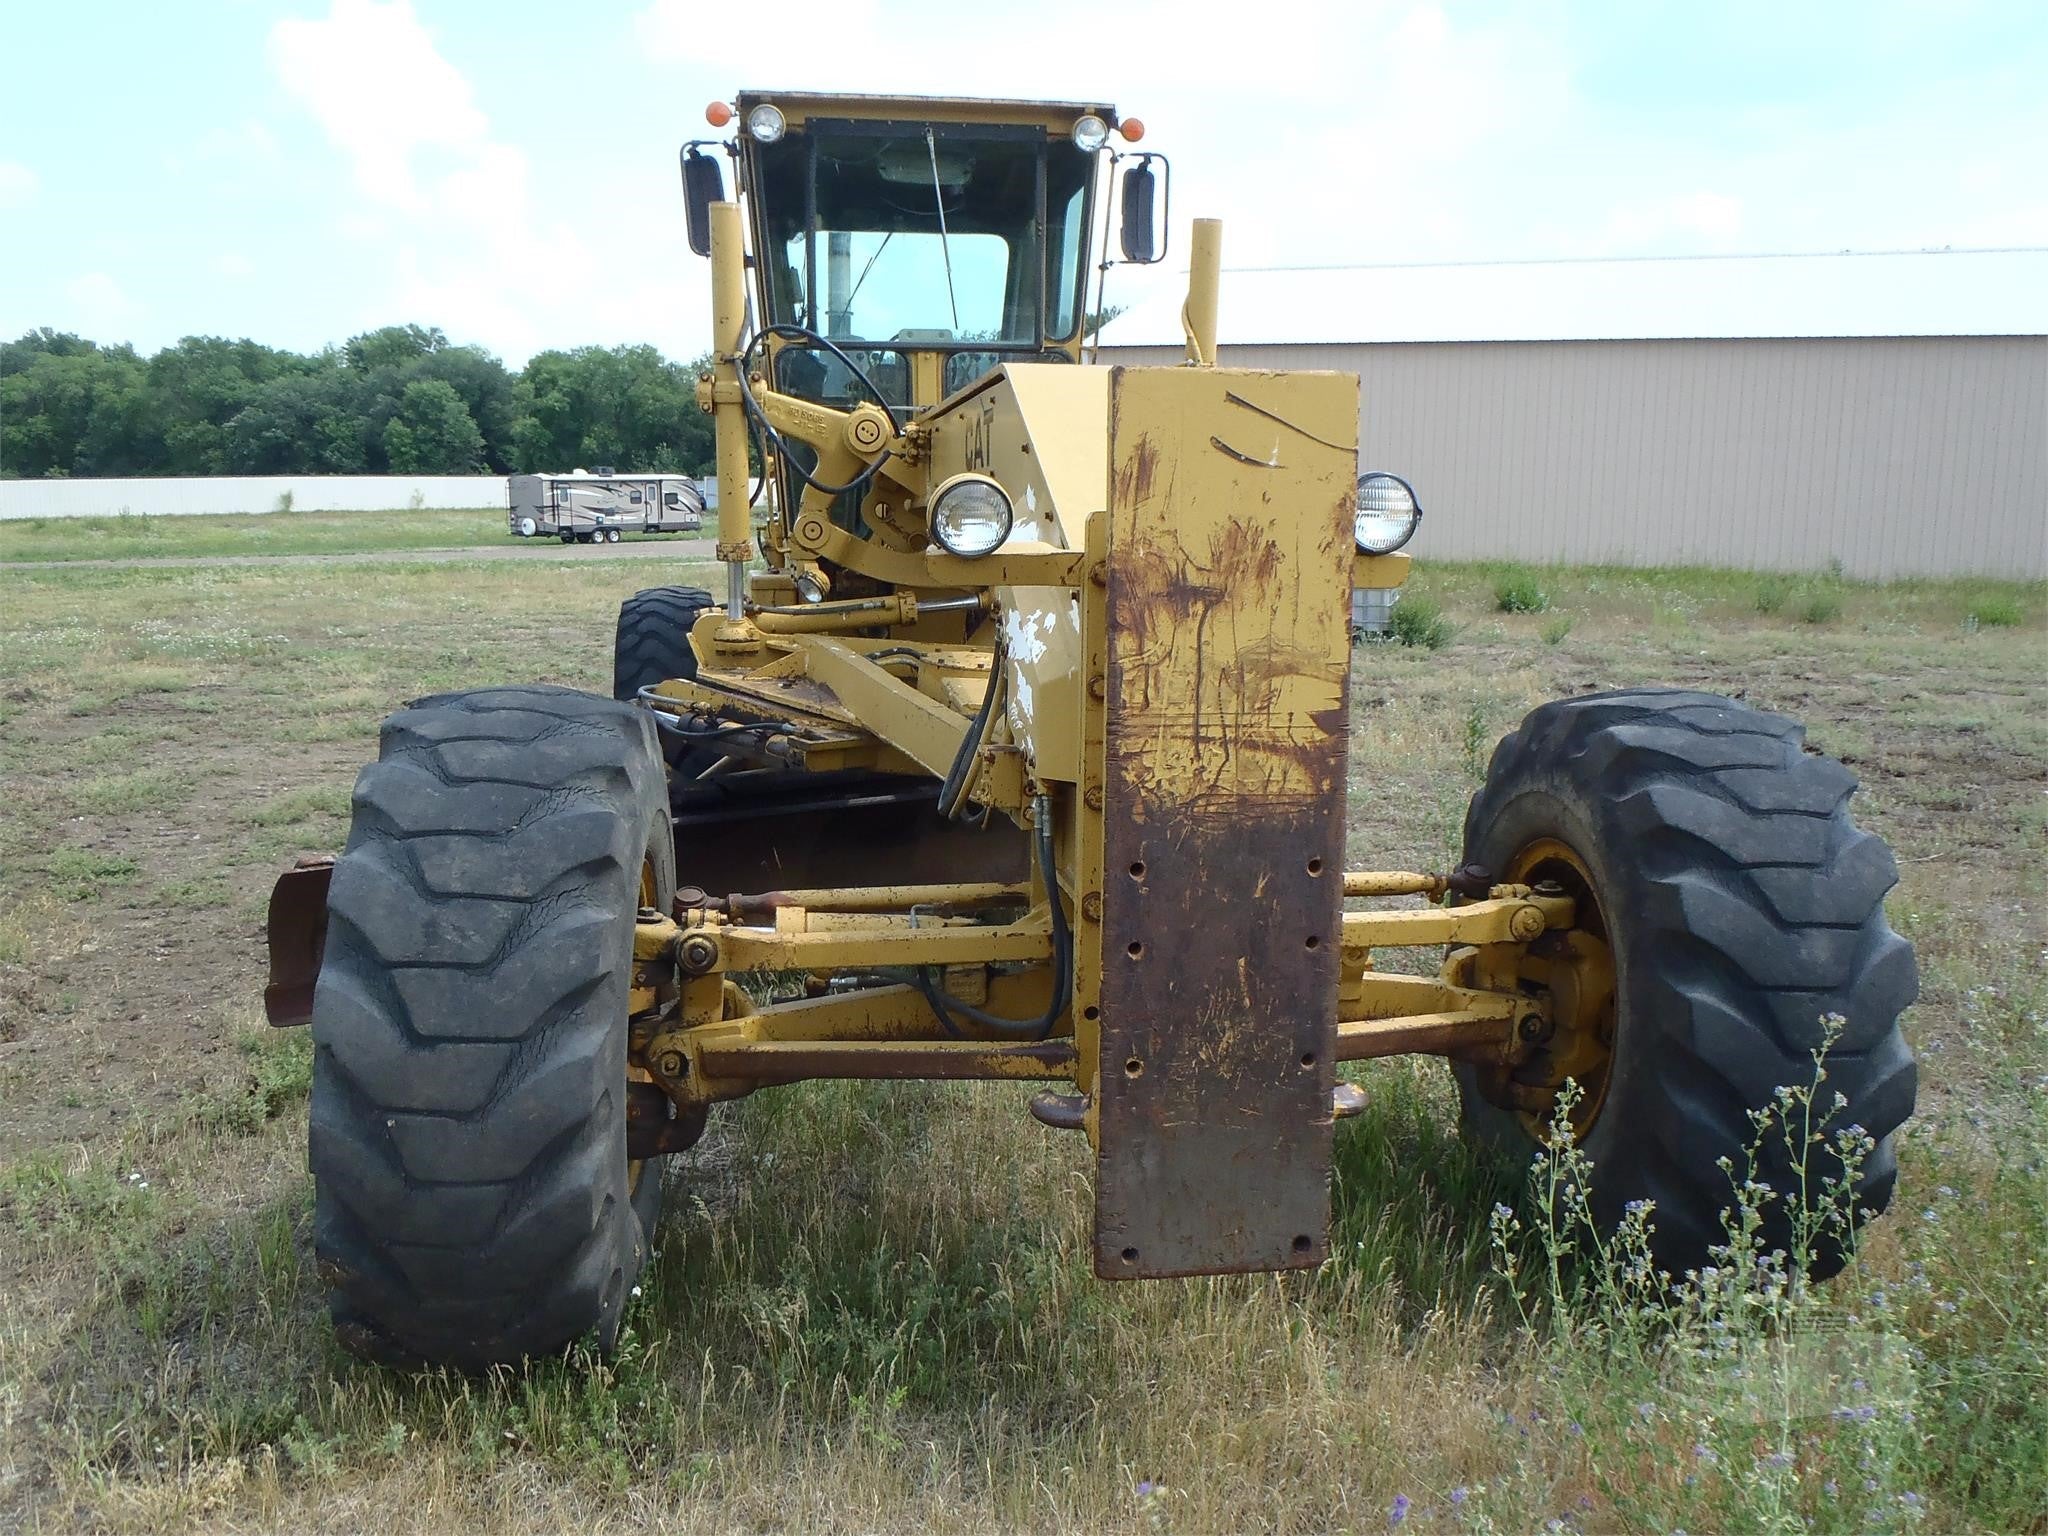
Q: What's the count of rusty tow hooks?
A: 2